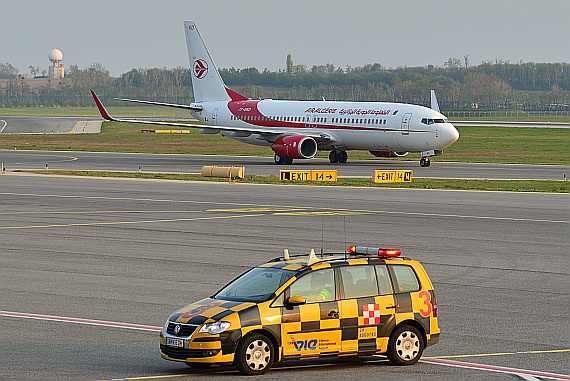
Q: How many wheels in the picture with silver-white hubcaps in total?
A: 2